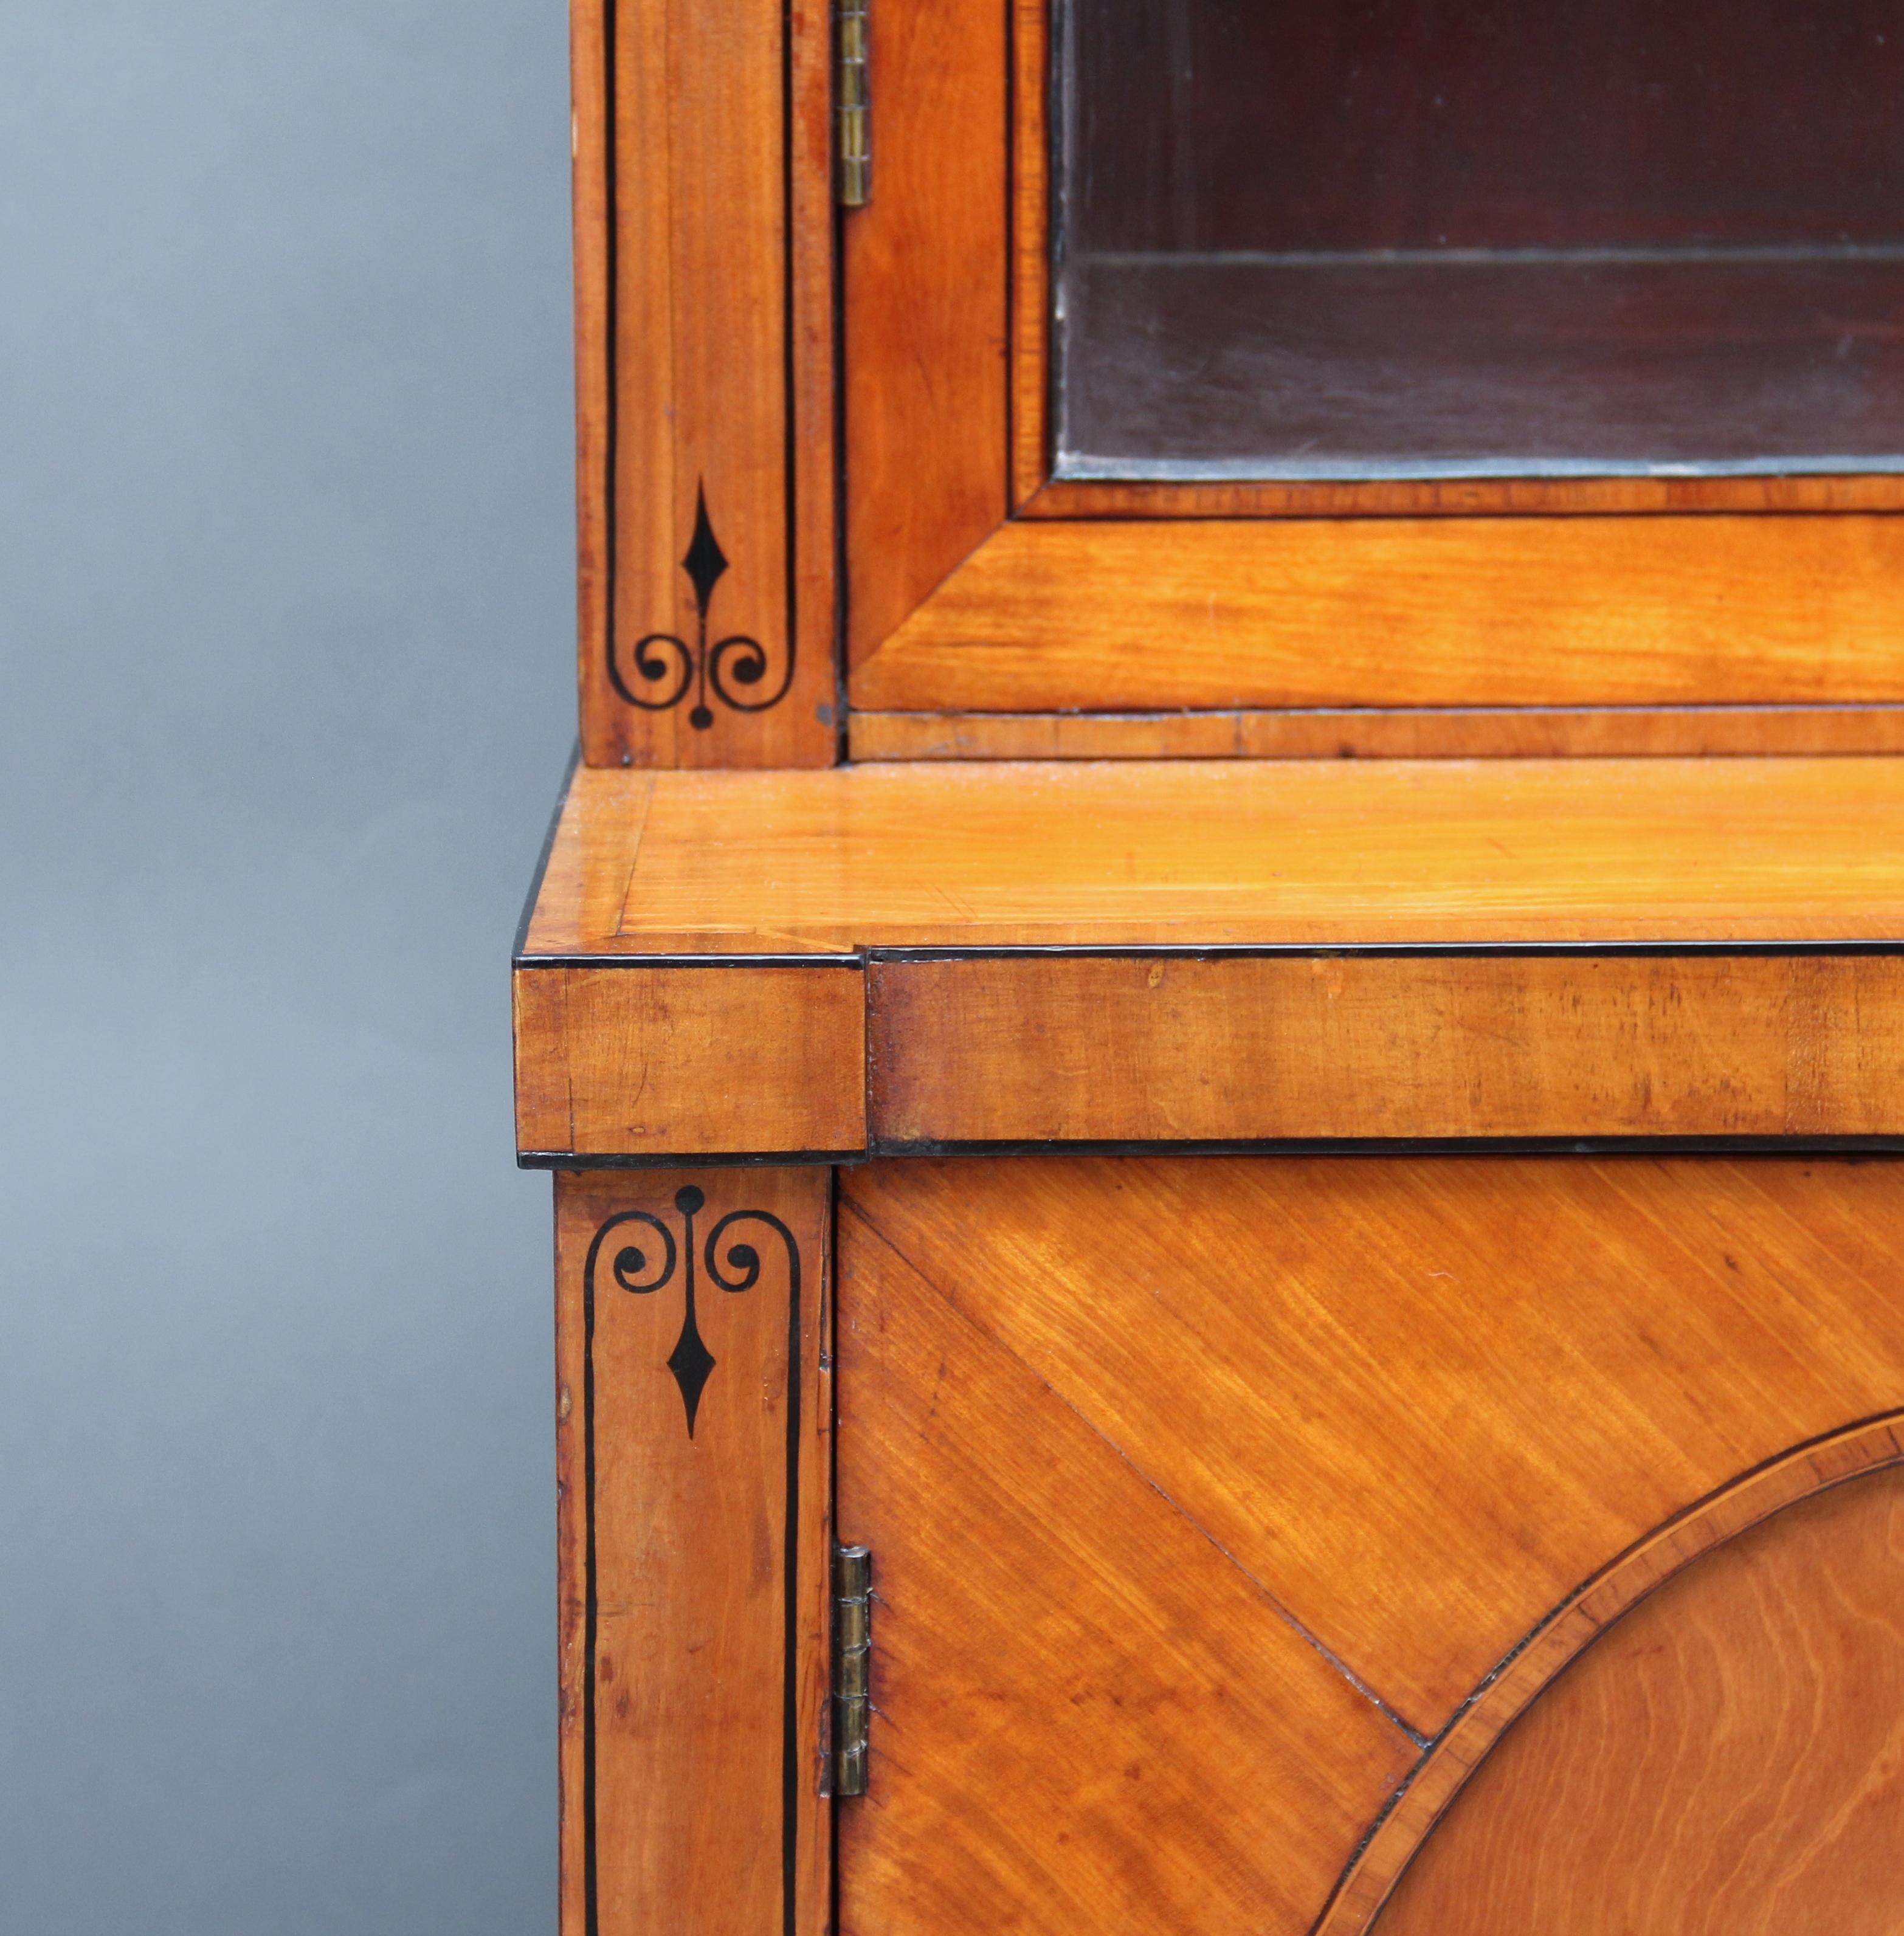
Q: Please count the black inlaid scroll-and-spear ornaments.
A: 2